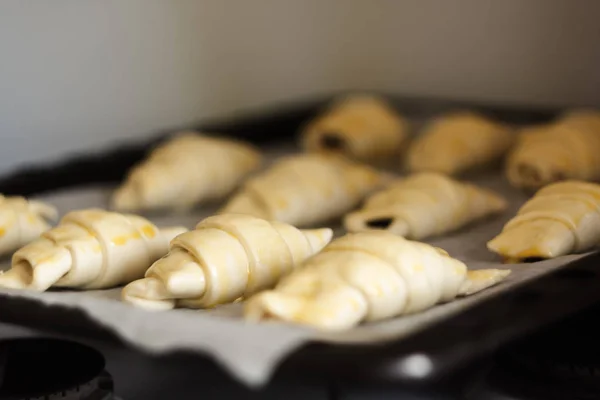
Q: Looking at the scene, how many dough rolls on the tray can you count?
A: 11